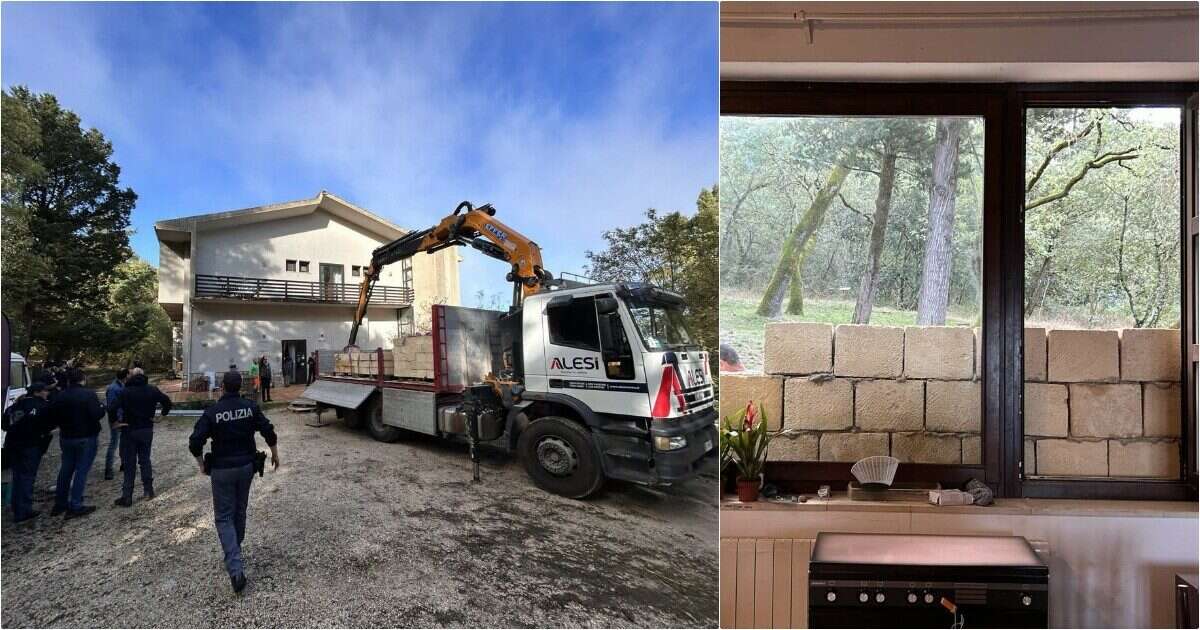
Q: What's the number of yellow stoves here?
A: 0